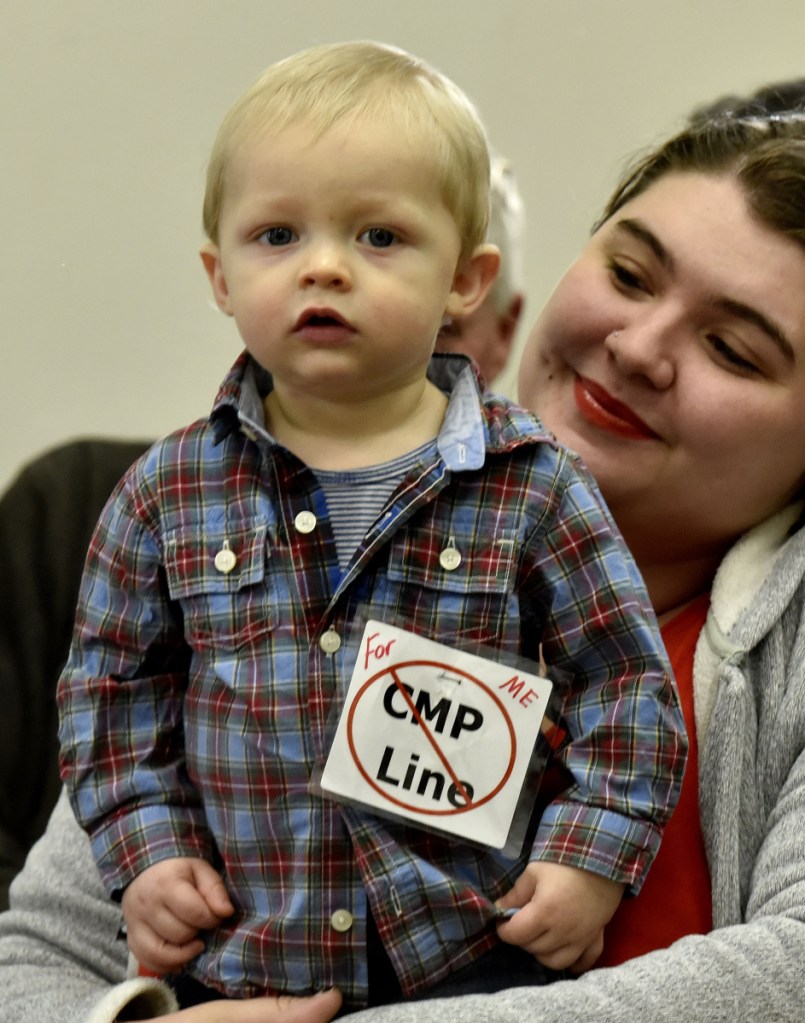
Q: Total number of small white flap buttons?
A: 2